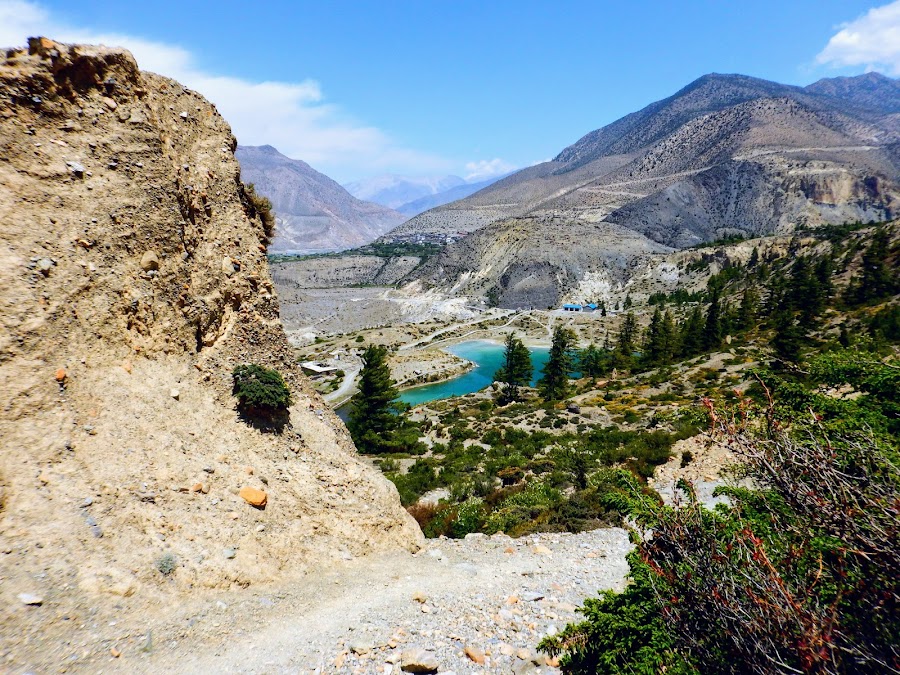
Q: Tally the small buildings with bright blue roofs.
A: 2